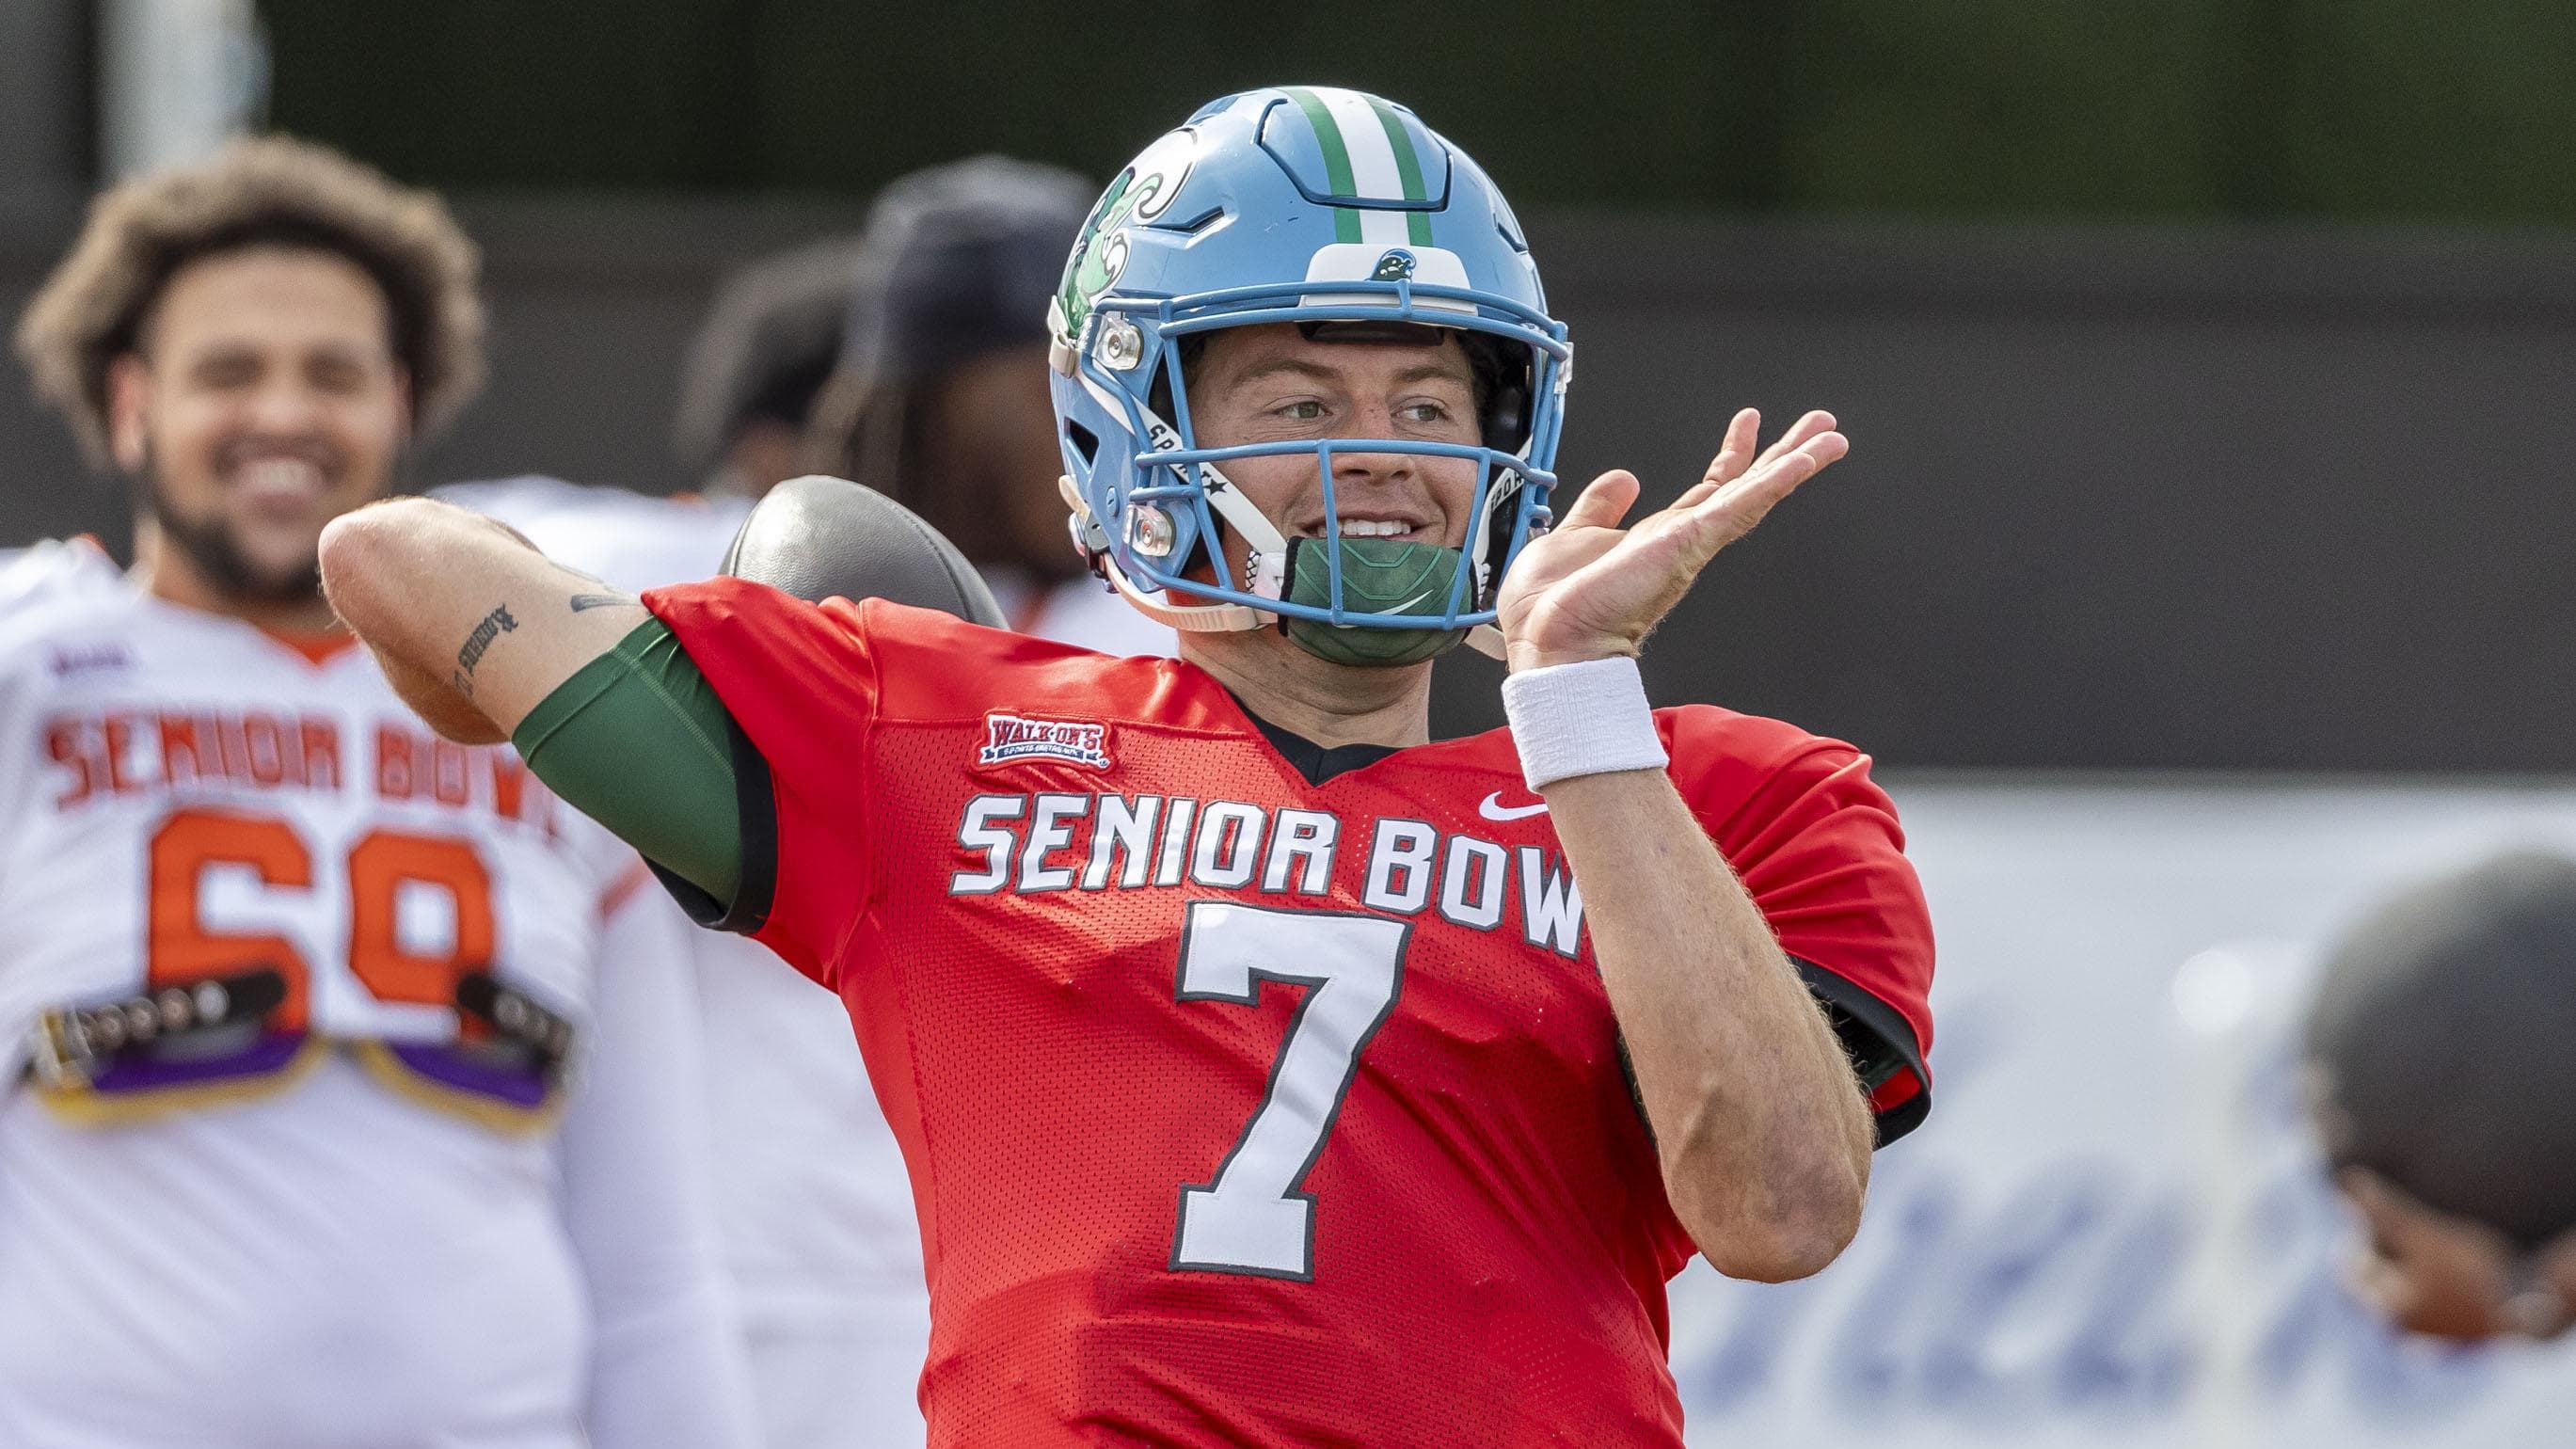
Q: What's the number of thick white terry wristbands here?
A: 1